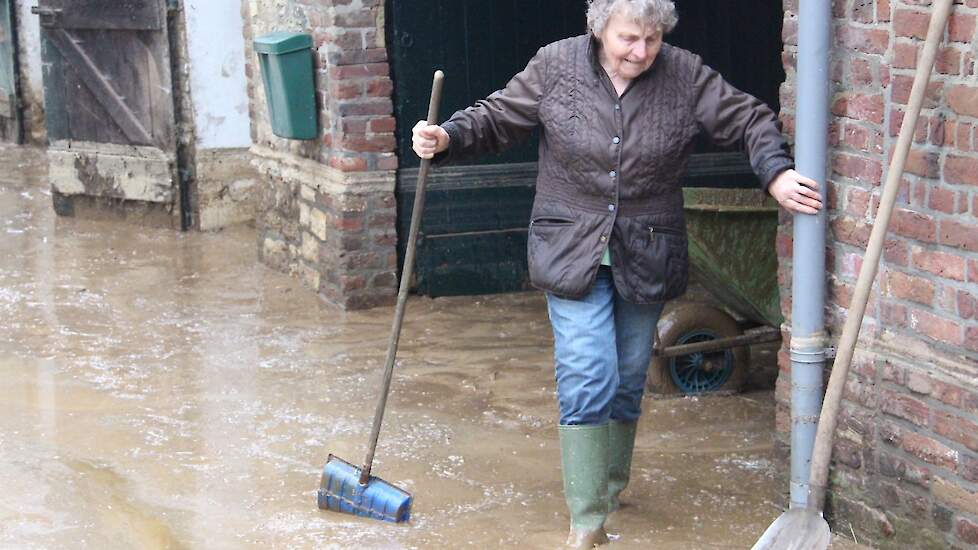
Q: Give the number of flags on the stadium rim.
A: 0